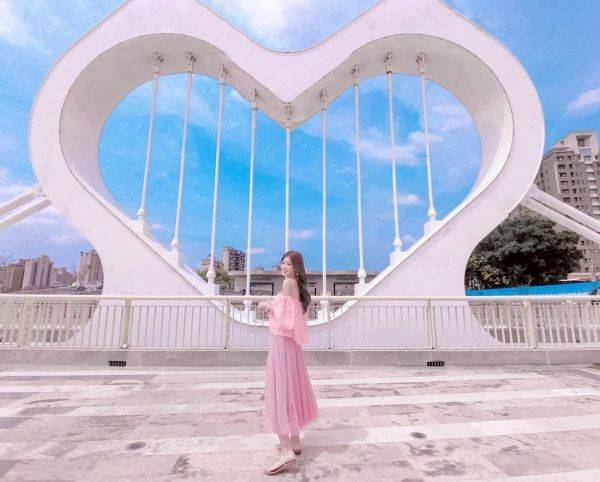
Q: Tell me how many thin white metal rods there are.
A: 9